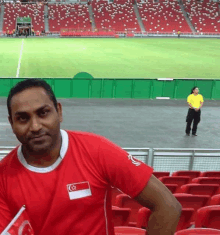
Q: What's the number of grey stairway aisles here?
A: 5